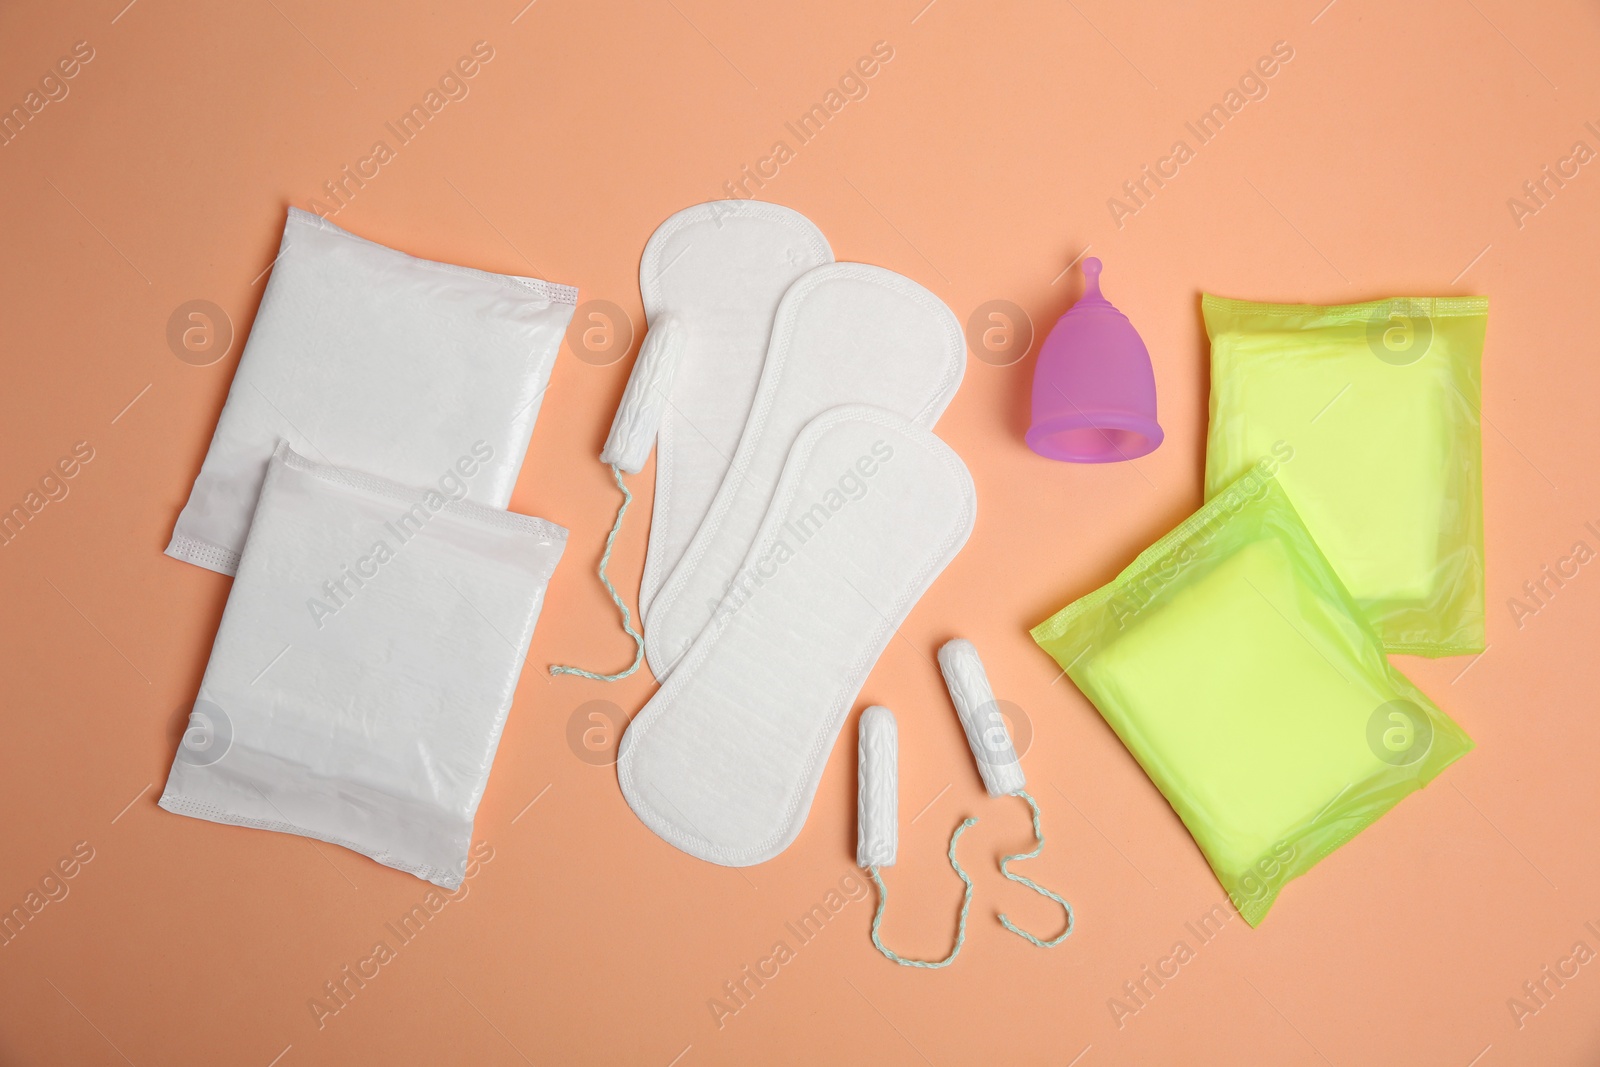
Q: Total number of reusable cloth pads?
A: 0